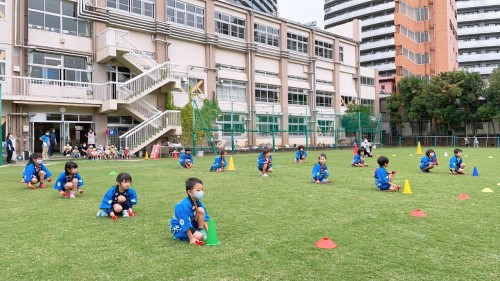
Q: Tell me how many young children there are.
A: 13